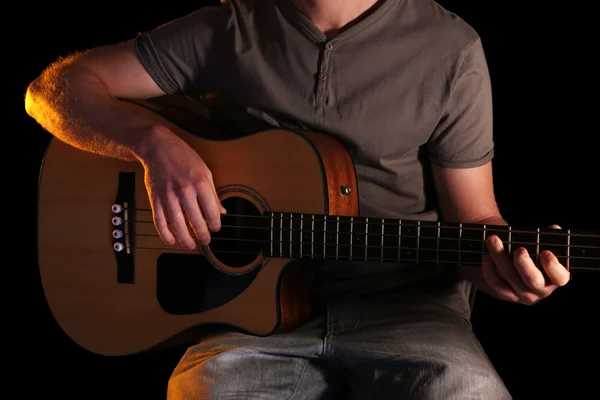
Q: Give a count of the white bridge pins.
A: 4